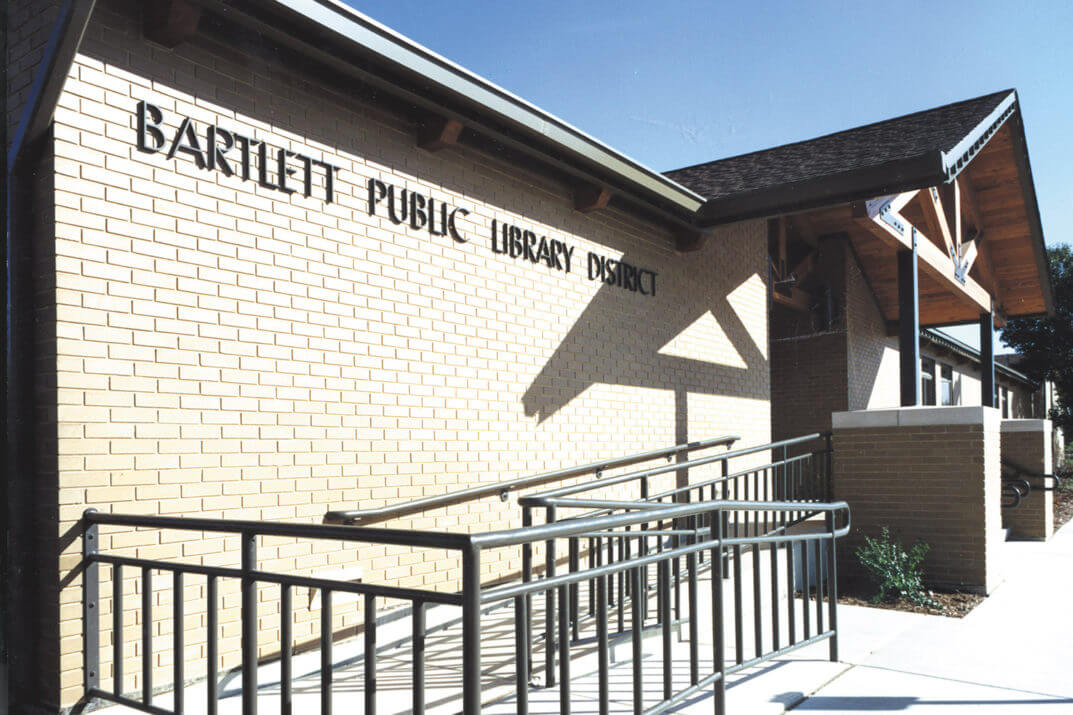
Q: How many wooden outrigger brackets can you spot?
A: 4